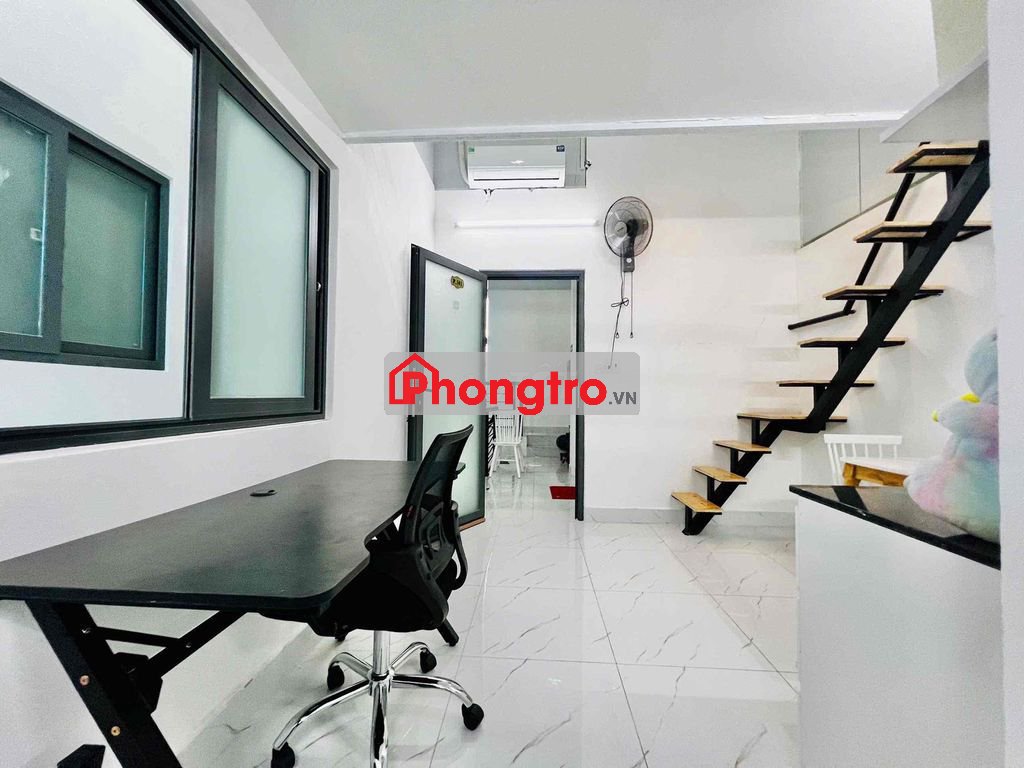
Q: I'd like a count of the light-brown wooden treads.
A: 9